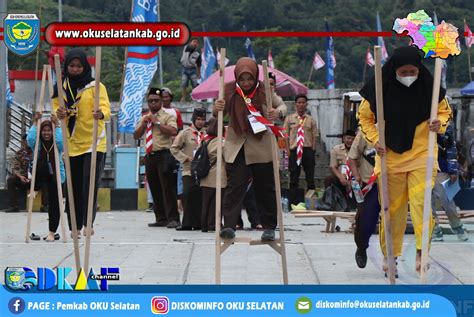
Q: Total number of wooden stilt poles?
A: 8